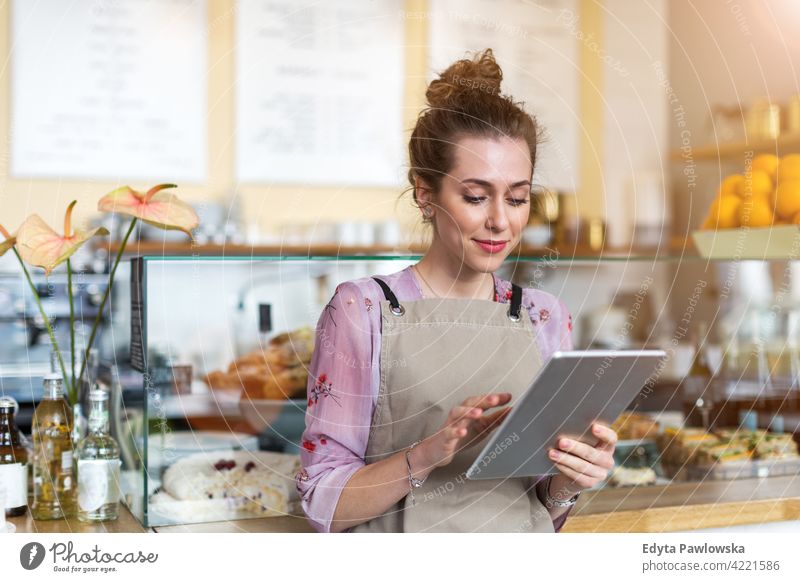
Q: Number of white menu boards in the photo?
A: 3